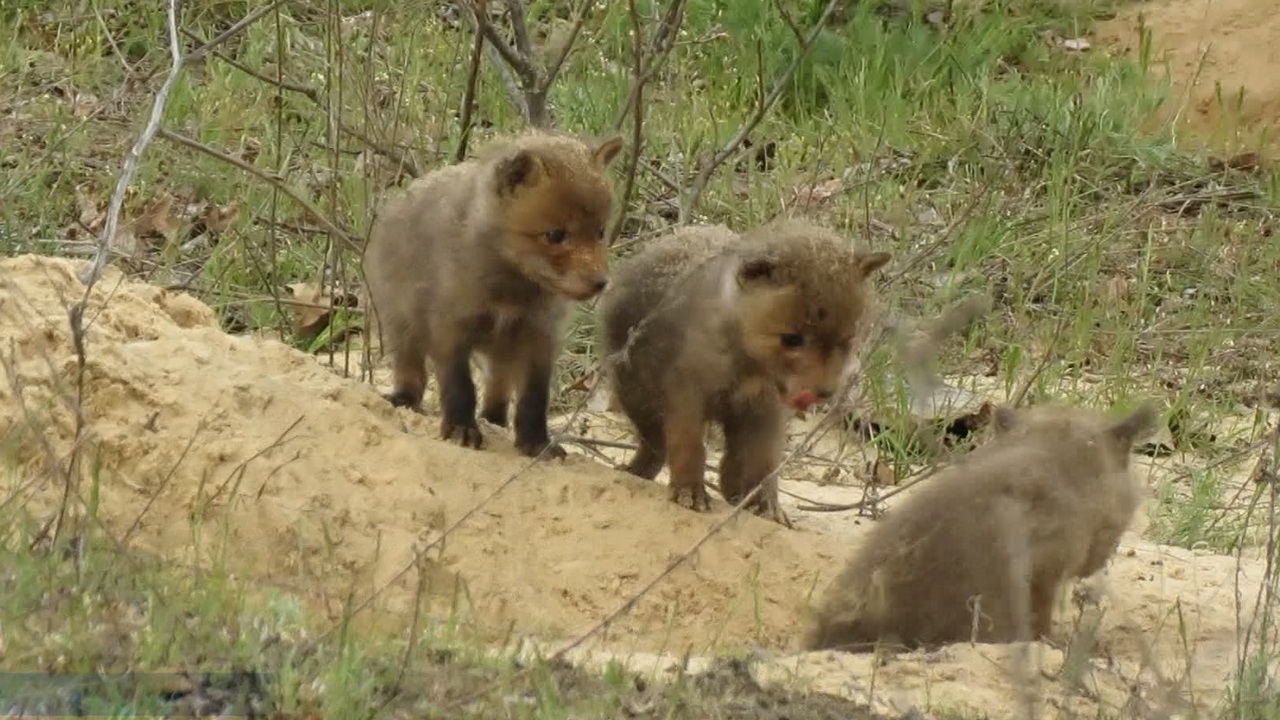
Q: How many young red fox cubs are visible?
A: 3